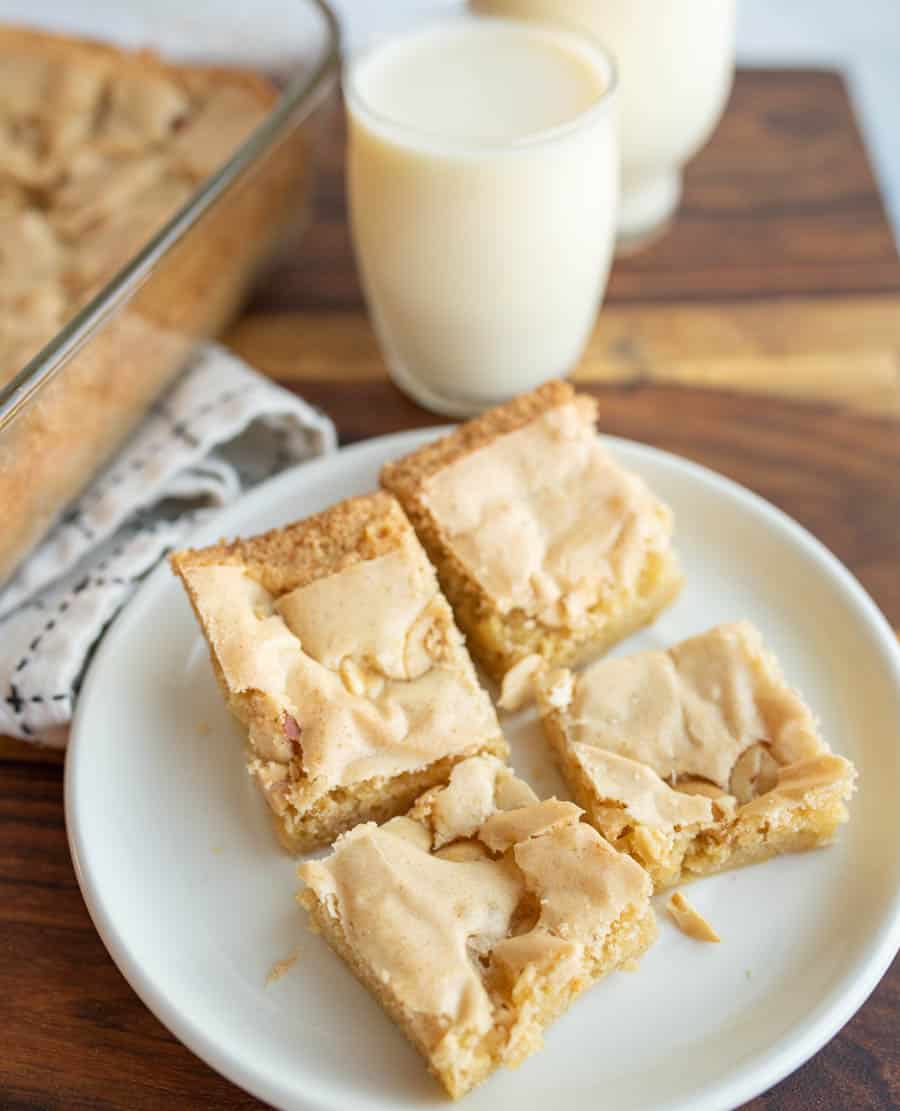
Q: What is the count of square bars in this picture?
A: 4